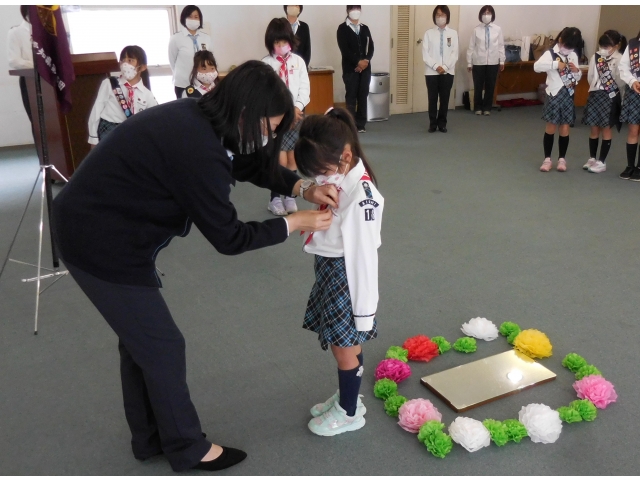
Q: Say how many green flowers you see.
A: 15